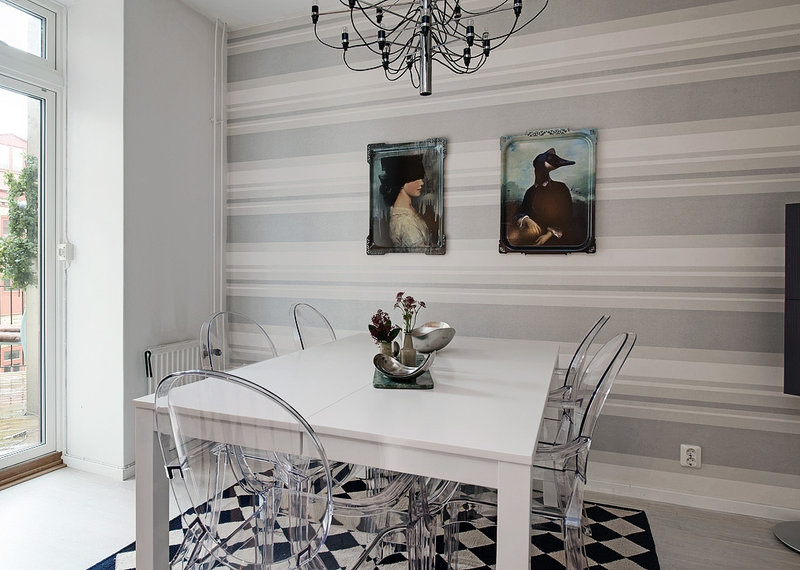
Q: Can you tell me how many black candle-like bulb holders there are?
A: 13